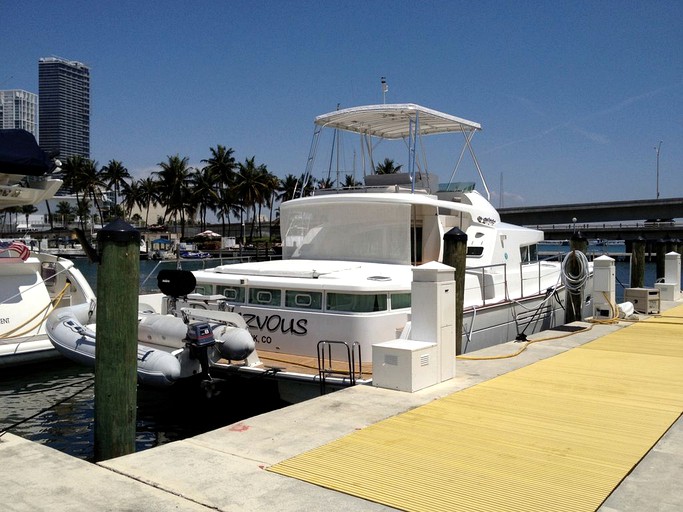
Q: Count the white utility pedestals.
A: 3